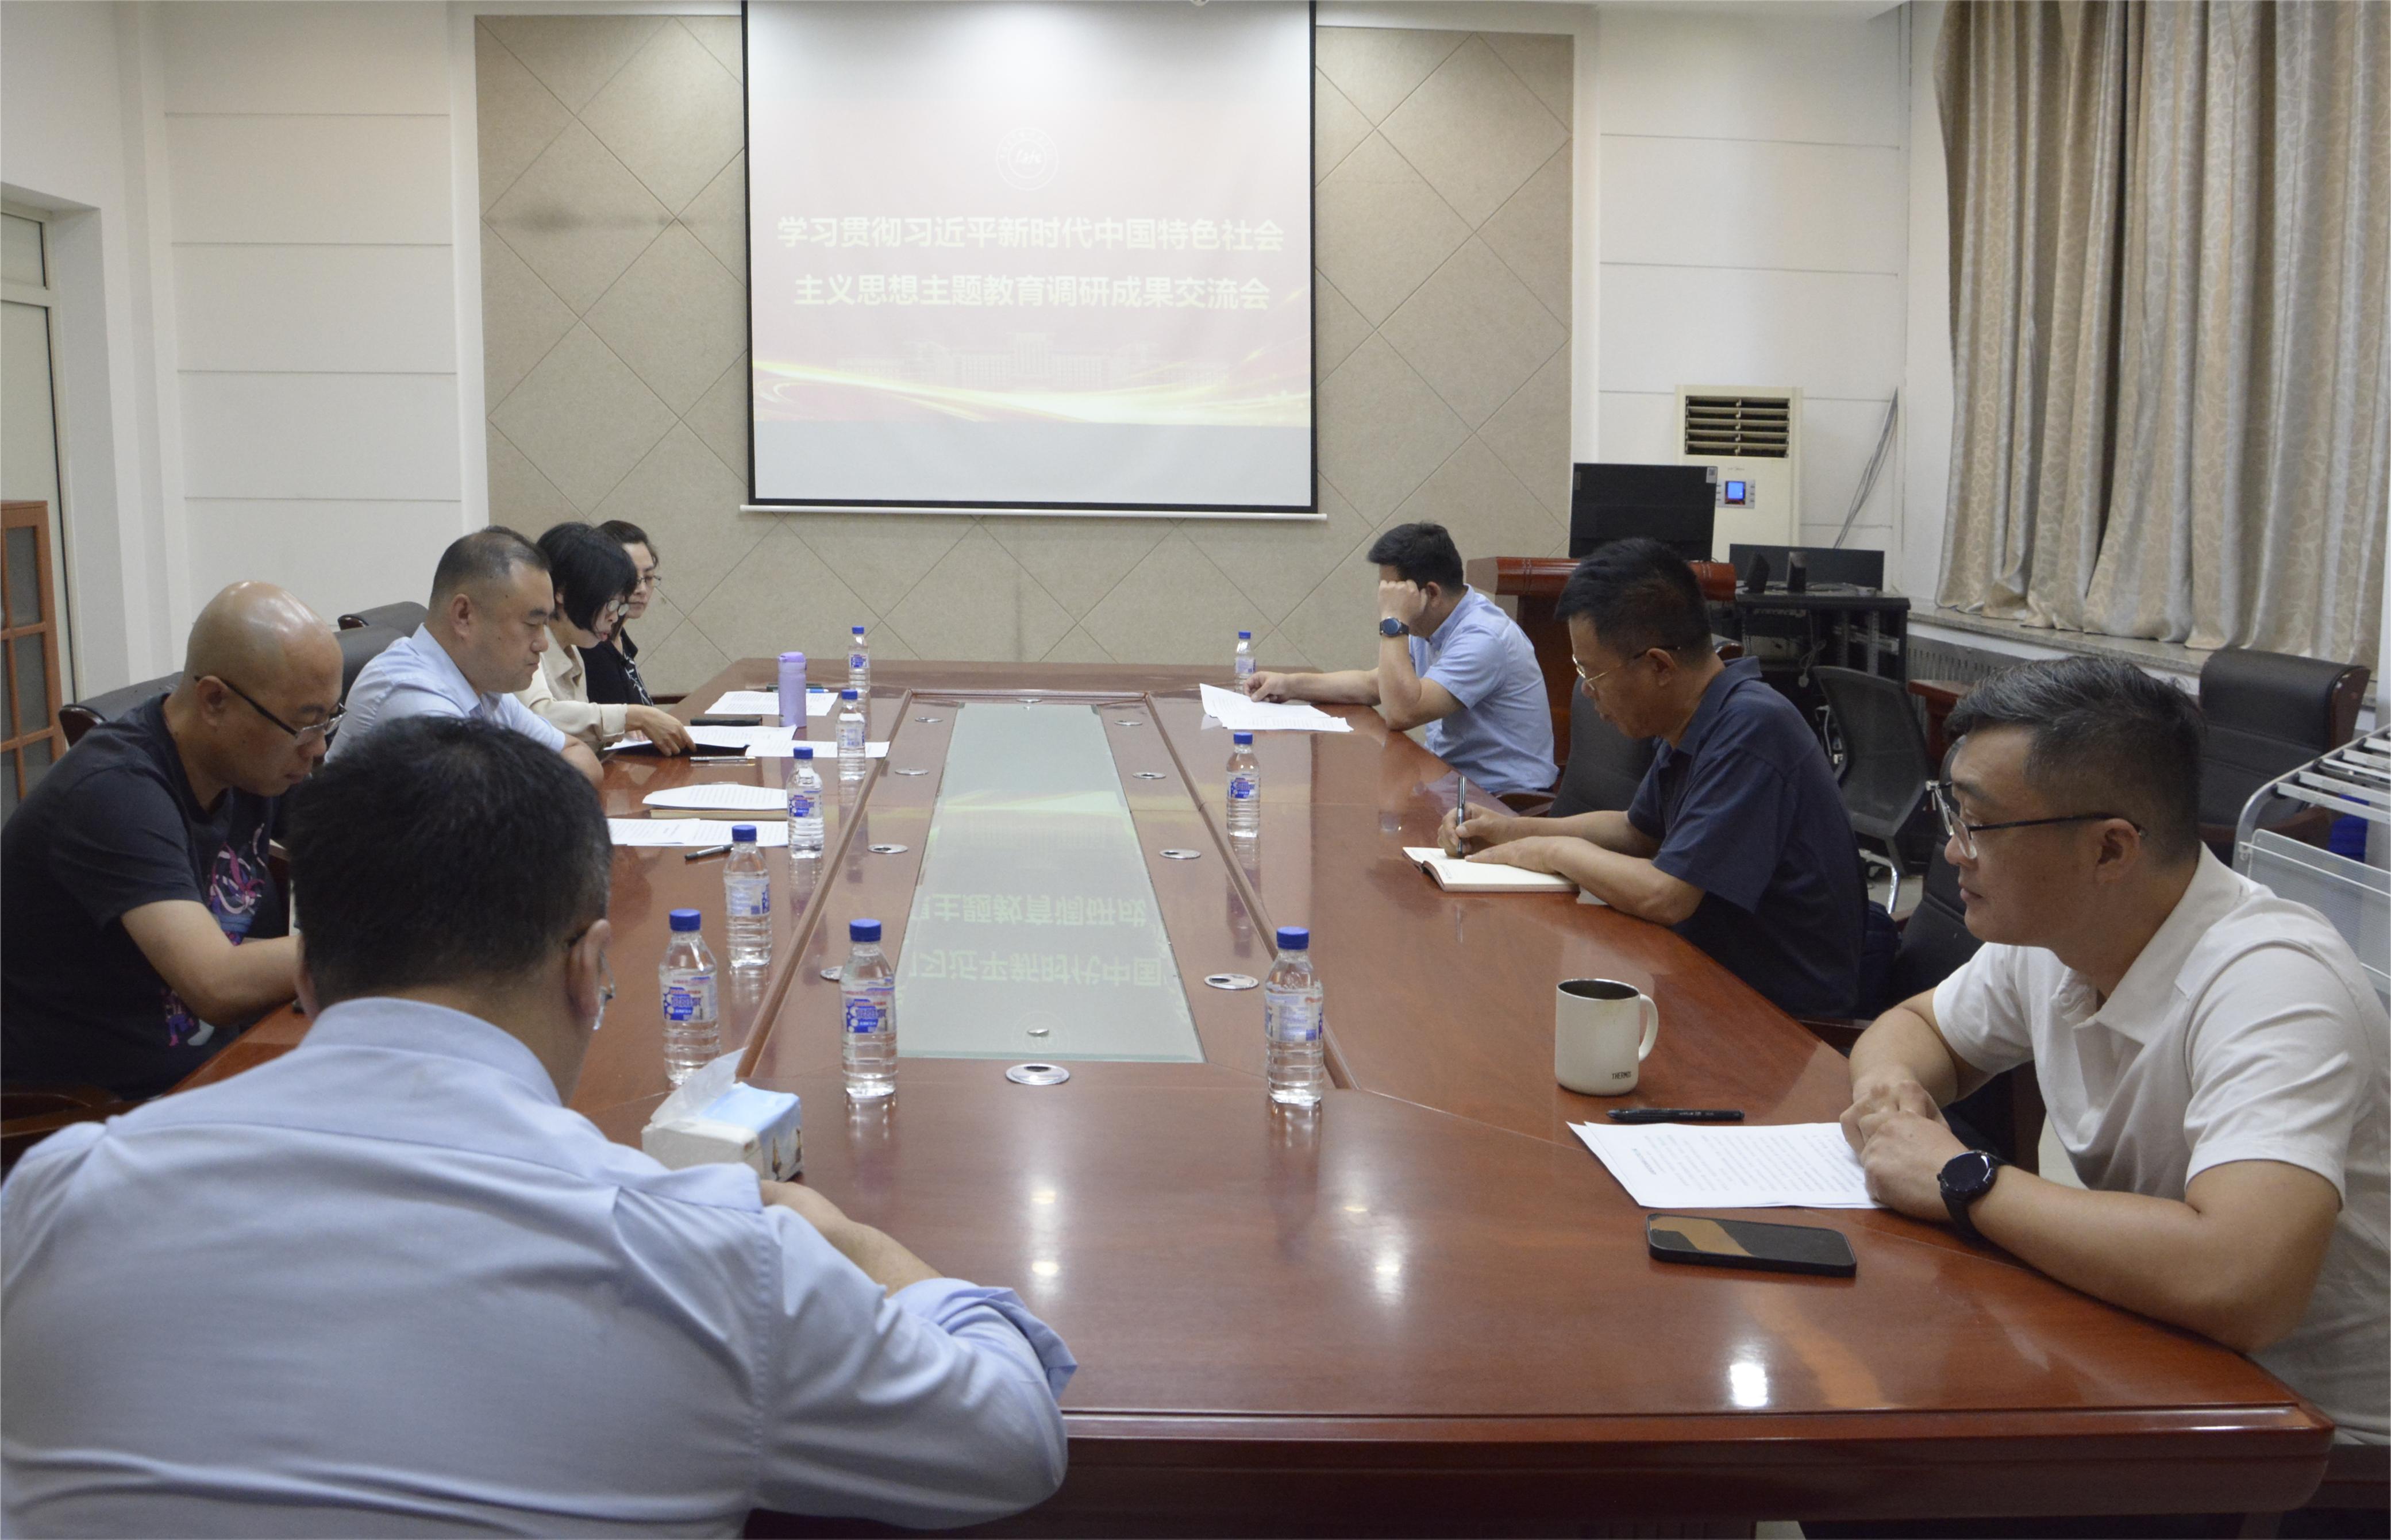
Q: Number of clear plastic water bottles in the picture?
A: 9